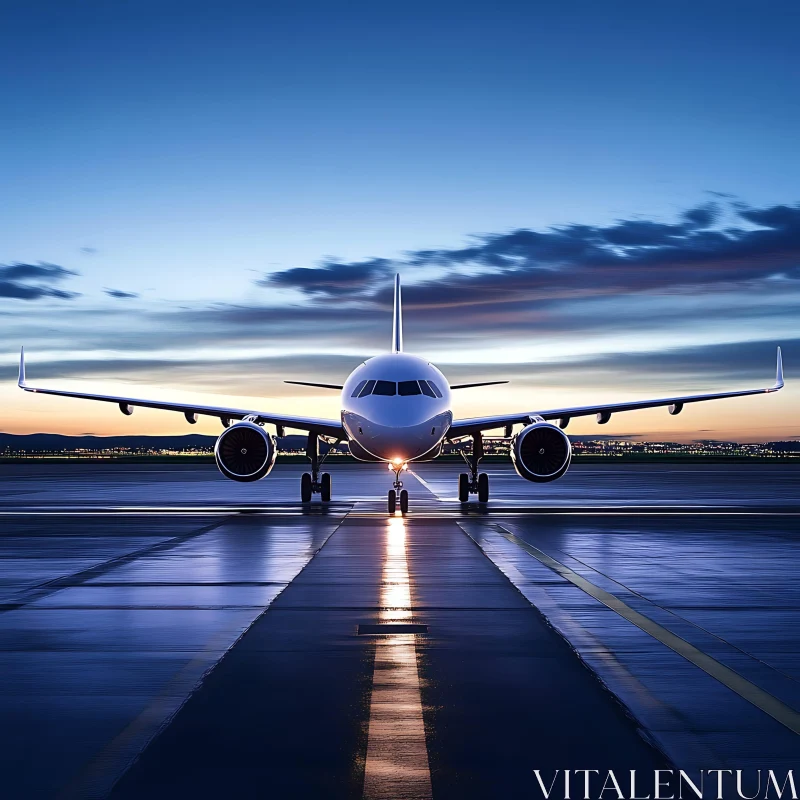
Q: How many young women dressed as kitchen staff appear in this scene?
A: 0